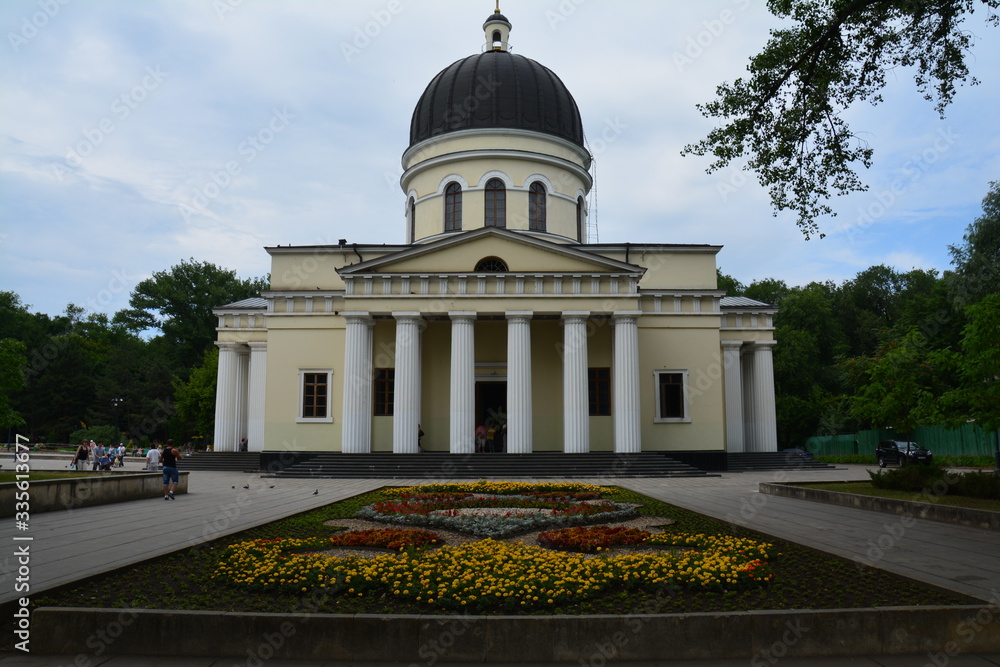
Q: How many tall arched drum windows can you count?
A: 5